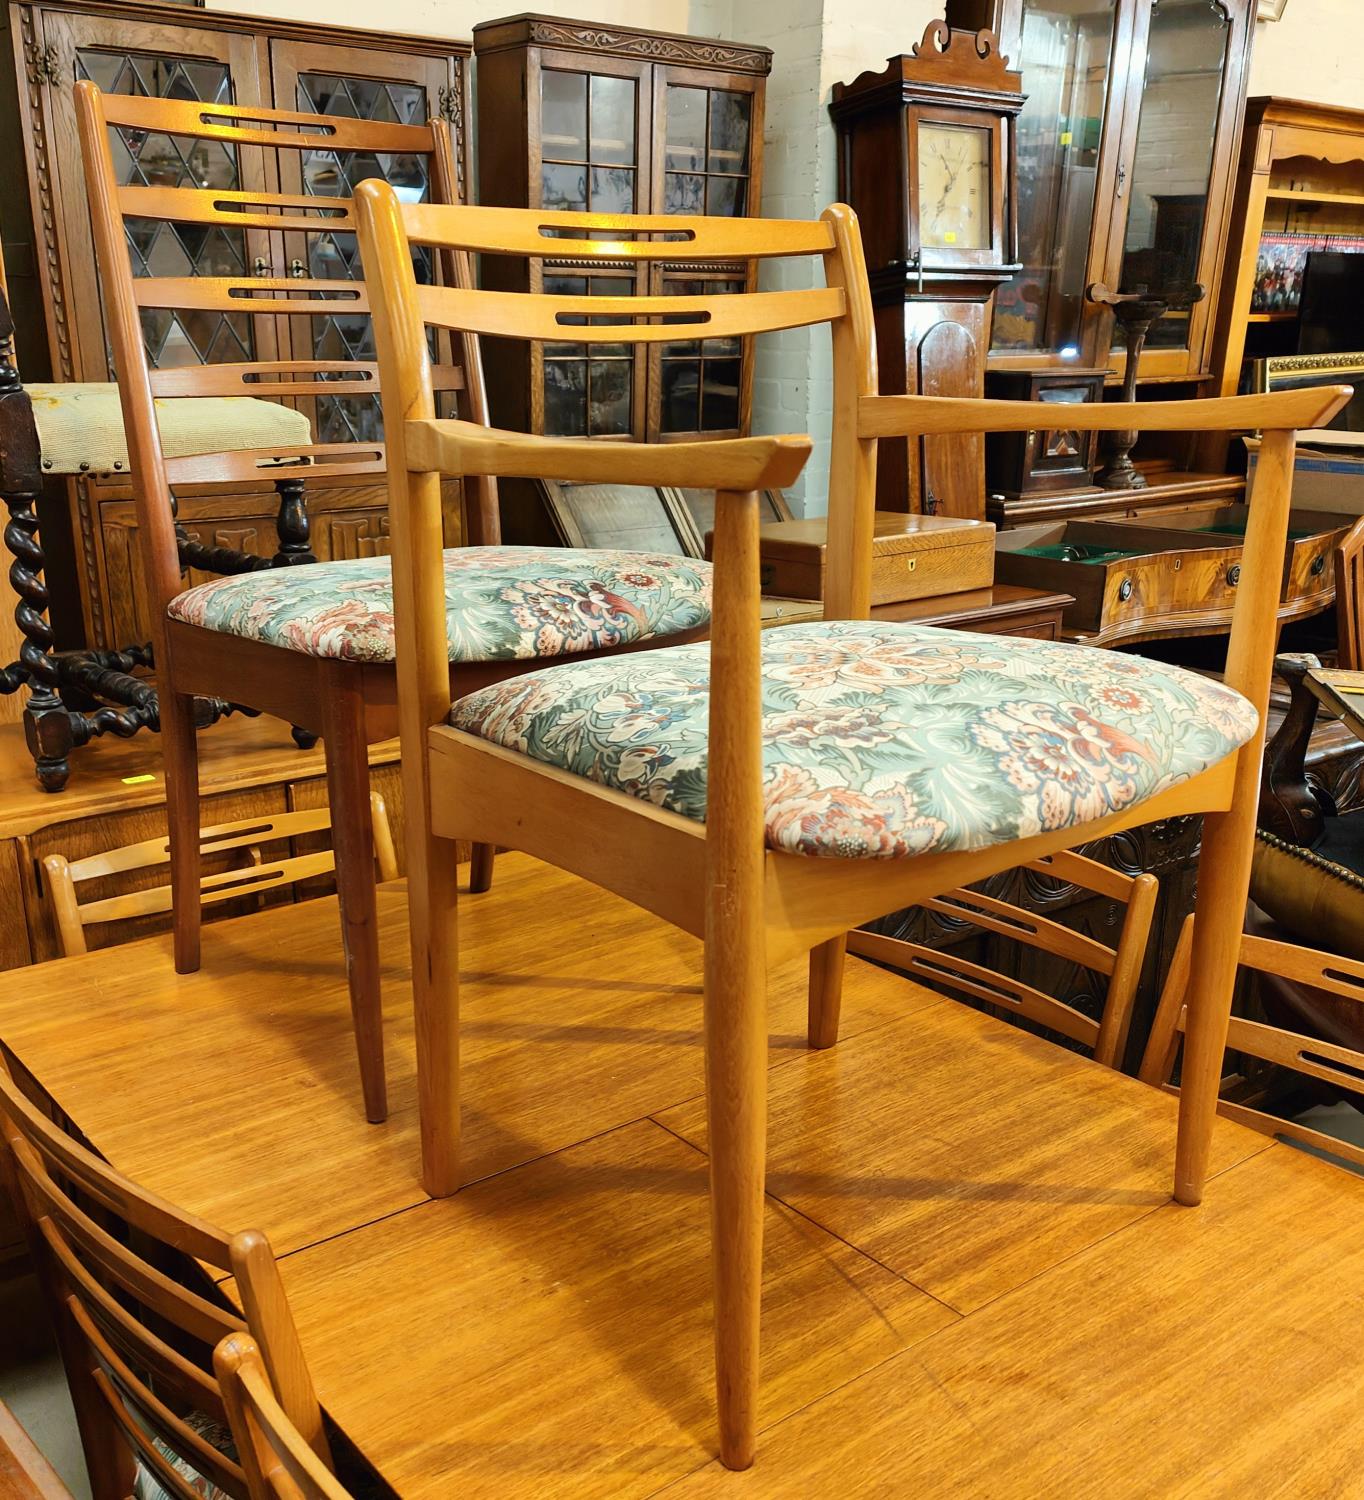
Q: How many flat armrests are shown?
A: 2